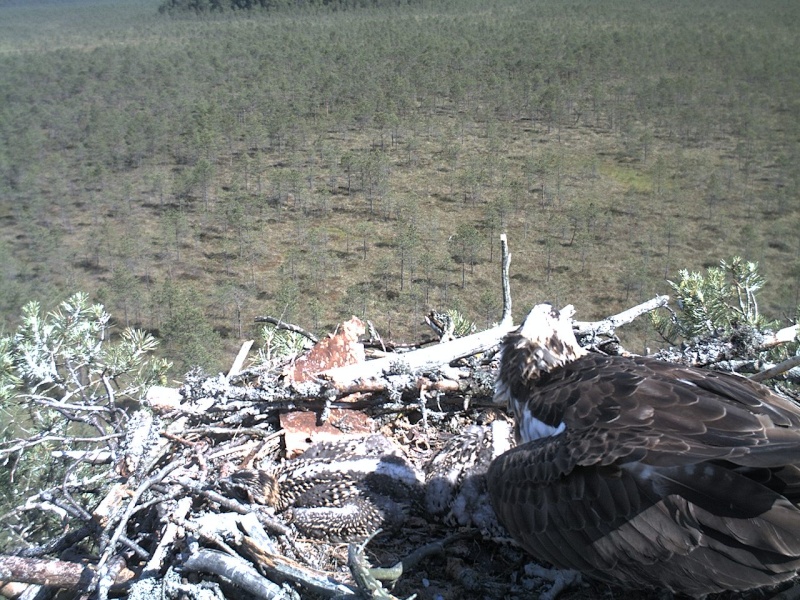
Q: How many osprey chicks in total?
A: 2